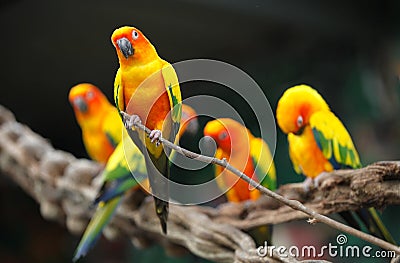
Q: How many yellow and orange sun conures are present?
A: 5